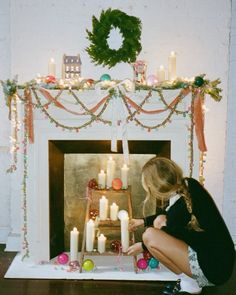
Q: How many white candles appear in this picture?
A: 12